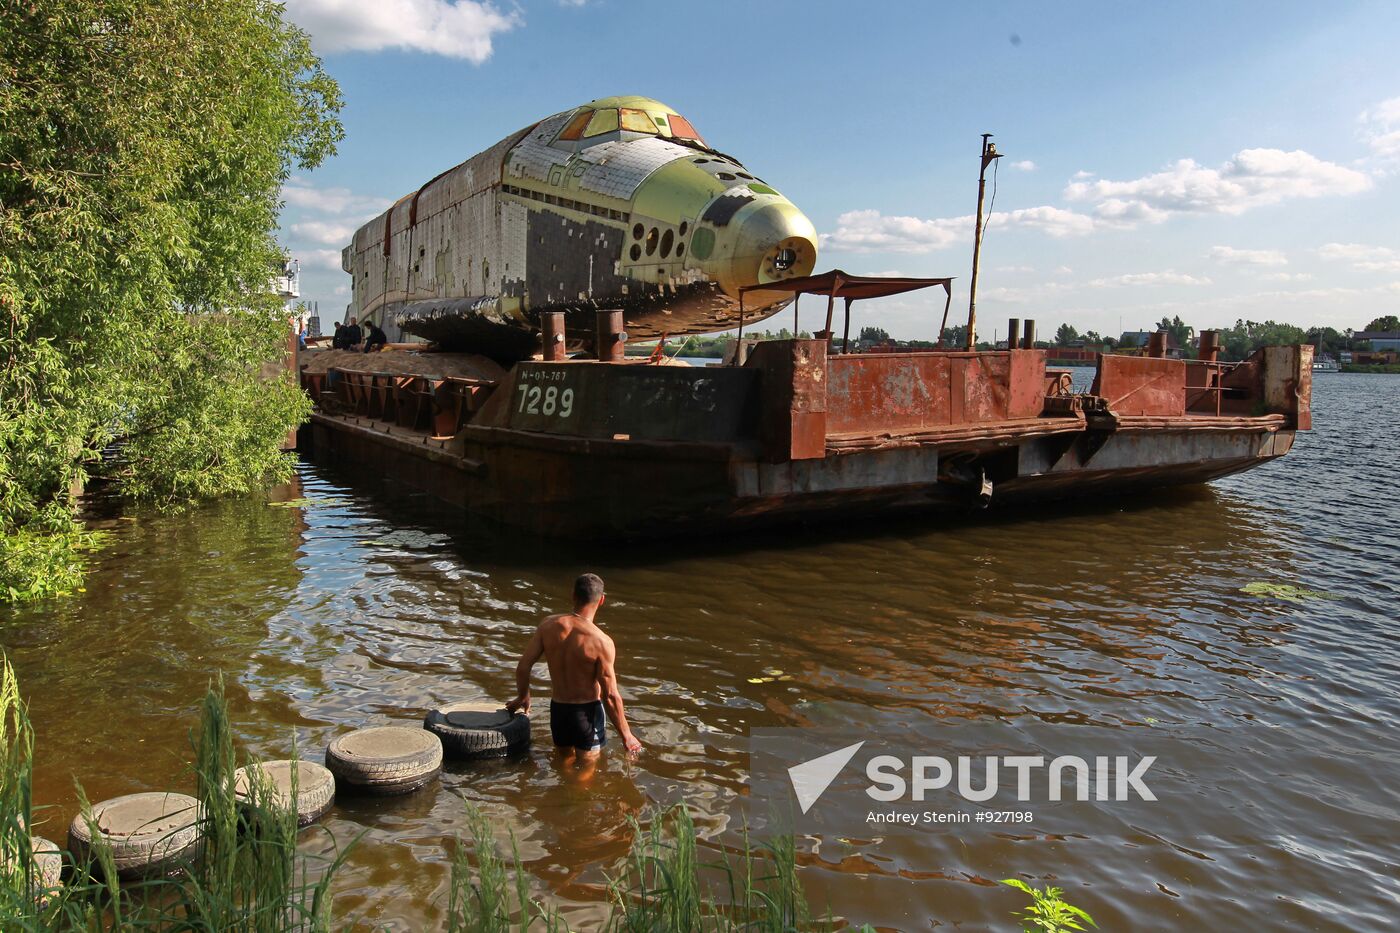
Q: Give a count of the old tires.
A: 5